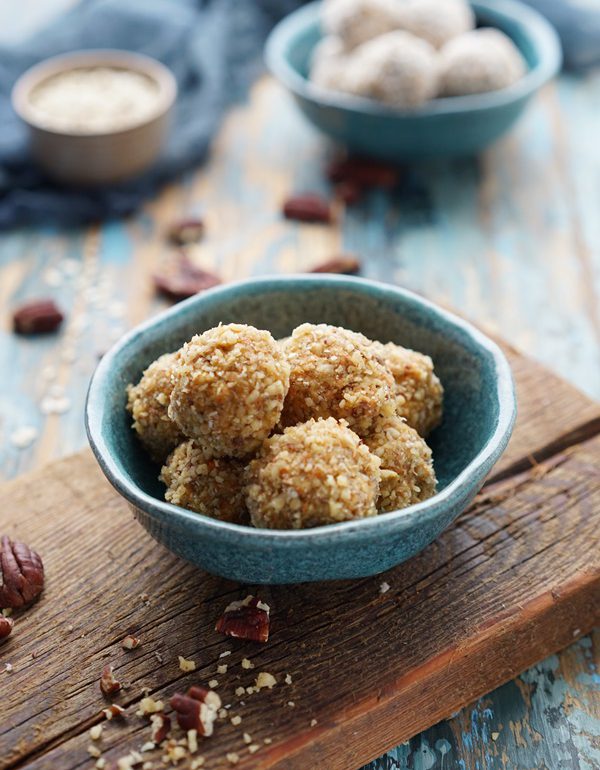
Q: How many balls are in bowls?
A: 12